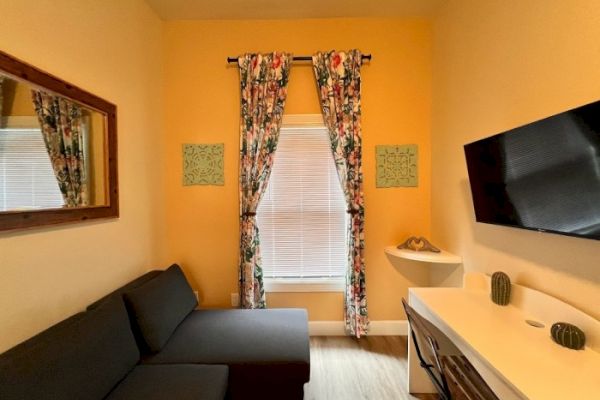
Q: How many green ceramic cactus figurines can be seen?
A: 2